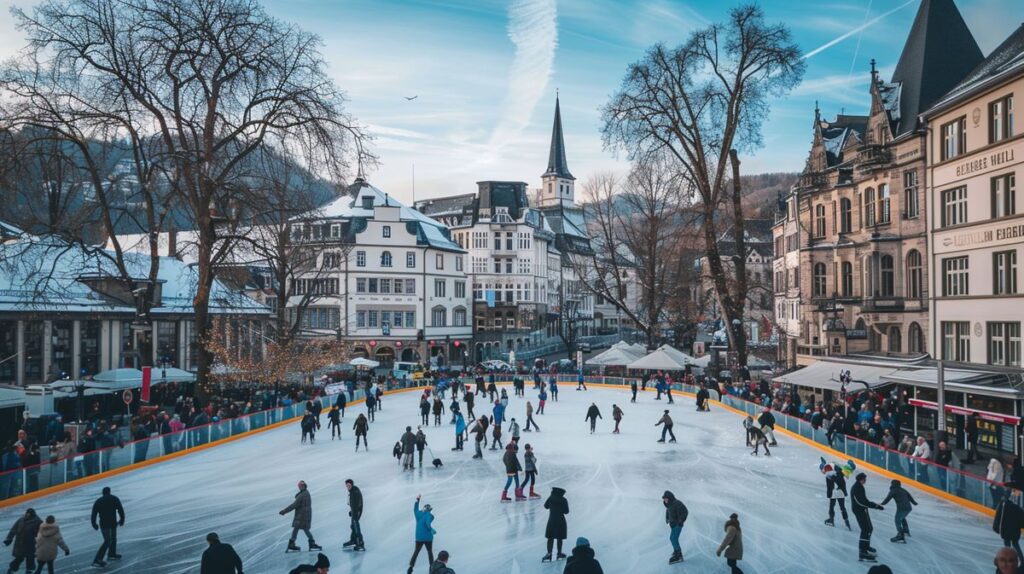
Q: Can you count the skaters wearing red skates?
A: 3